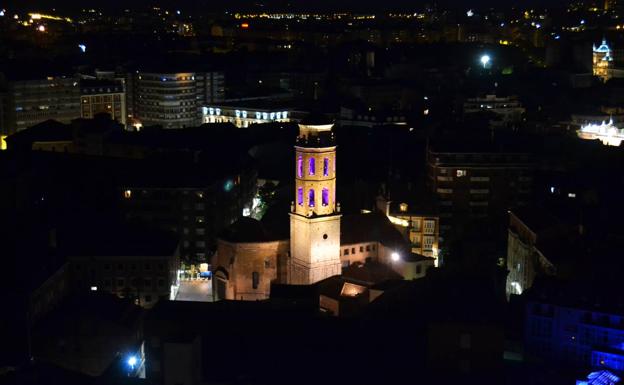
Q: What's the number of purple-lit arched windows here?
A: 6